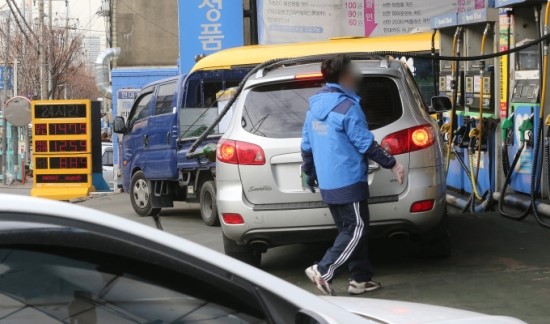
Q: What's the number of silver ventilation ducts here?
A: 1